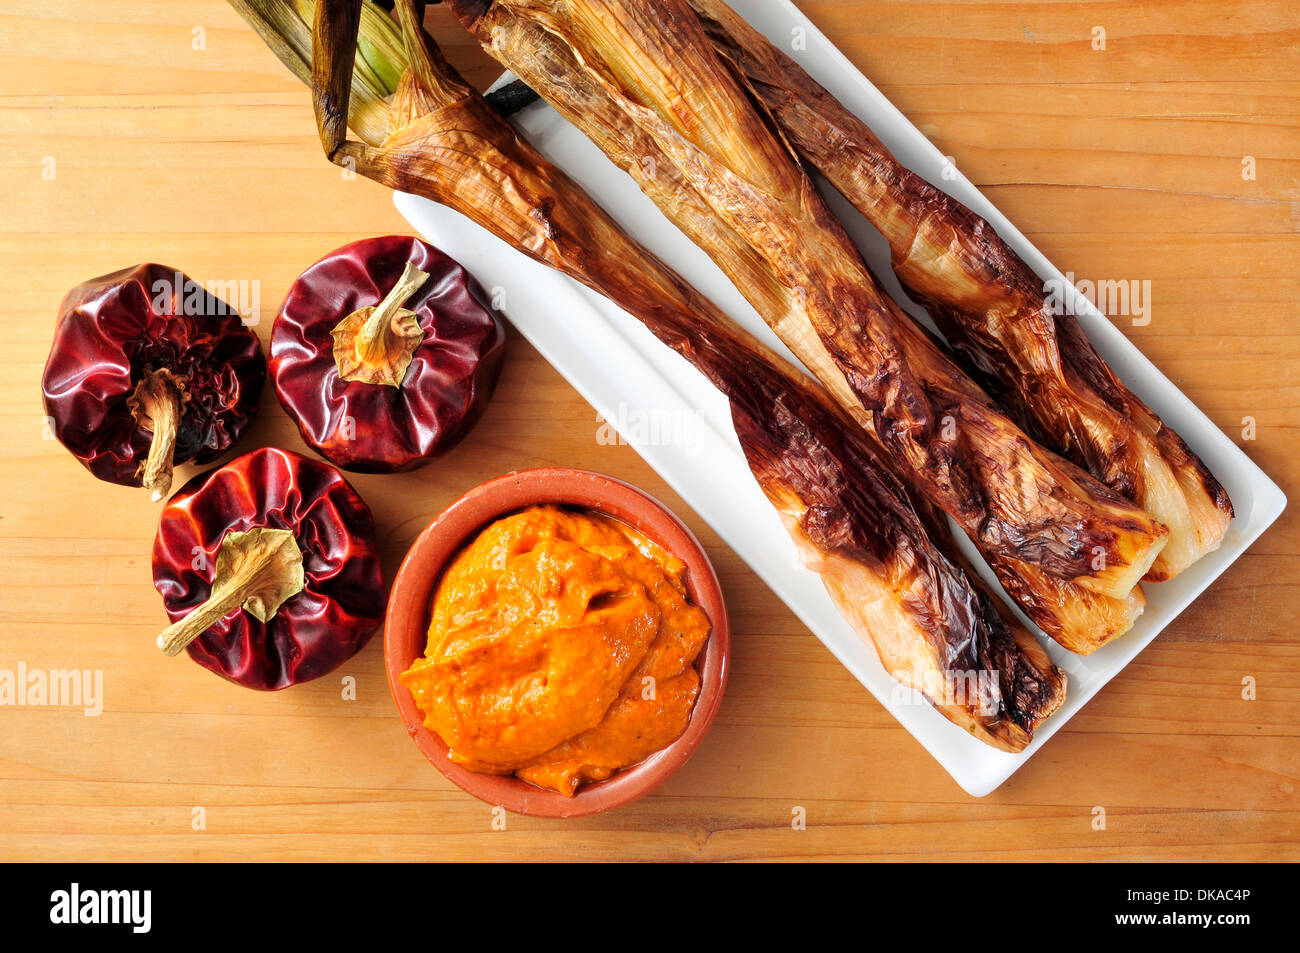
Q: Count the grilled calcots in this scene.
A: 4